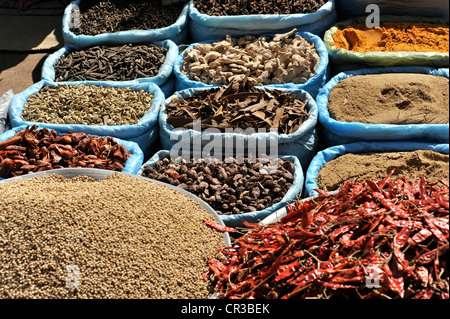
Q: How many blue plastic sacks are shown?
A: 10